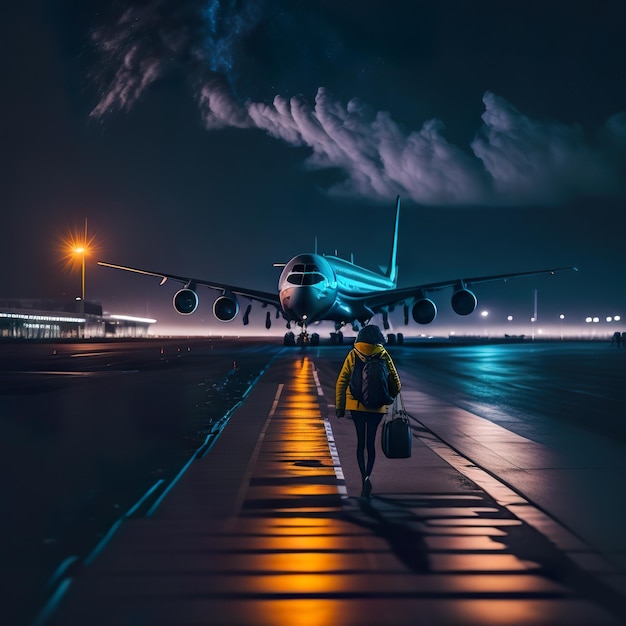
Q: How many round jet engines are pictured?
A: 4